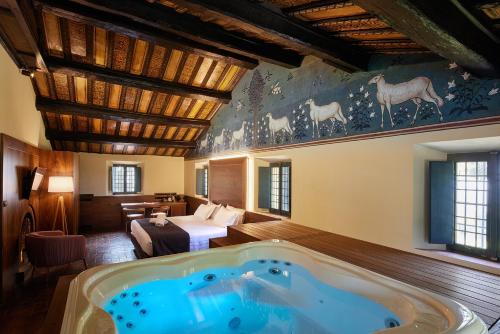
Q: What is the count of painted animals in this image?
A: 6